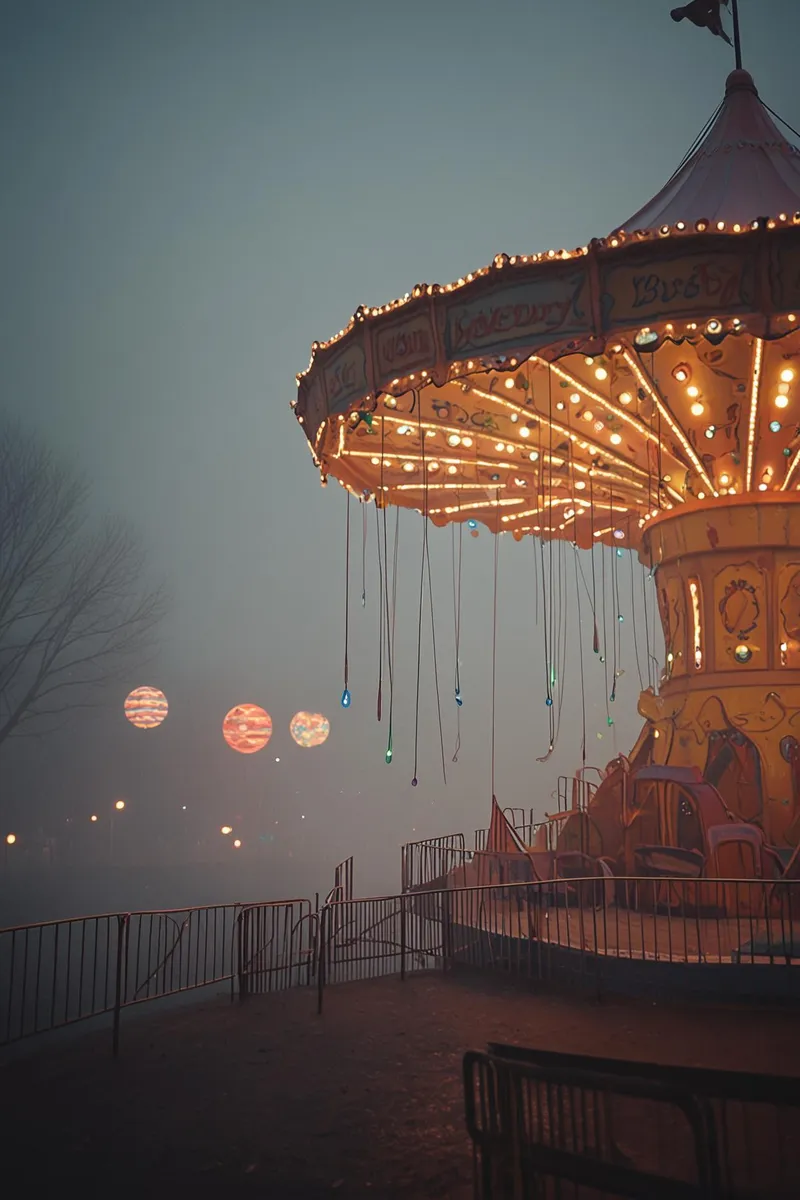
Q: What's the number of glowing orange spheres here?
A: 3